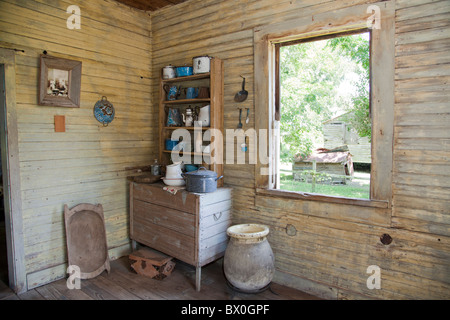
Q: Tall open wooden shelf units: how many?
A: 1